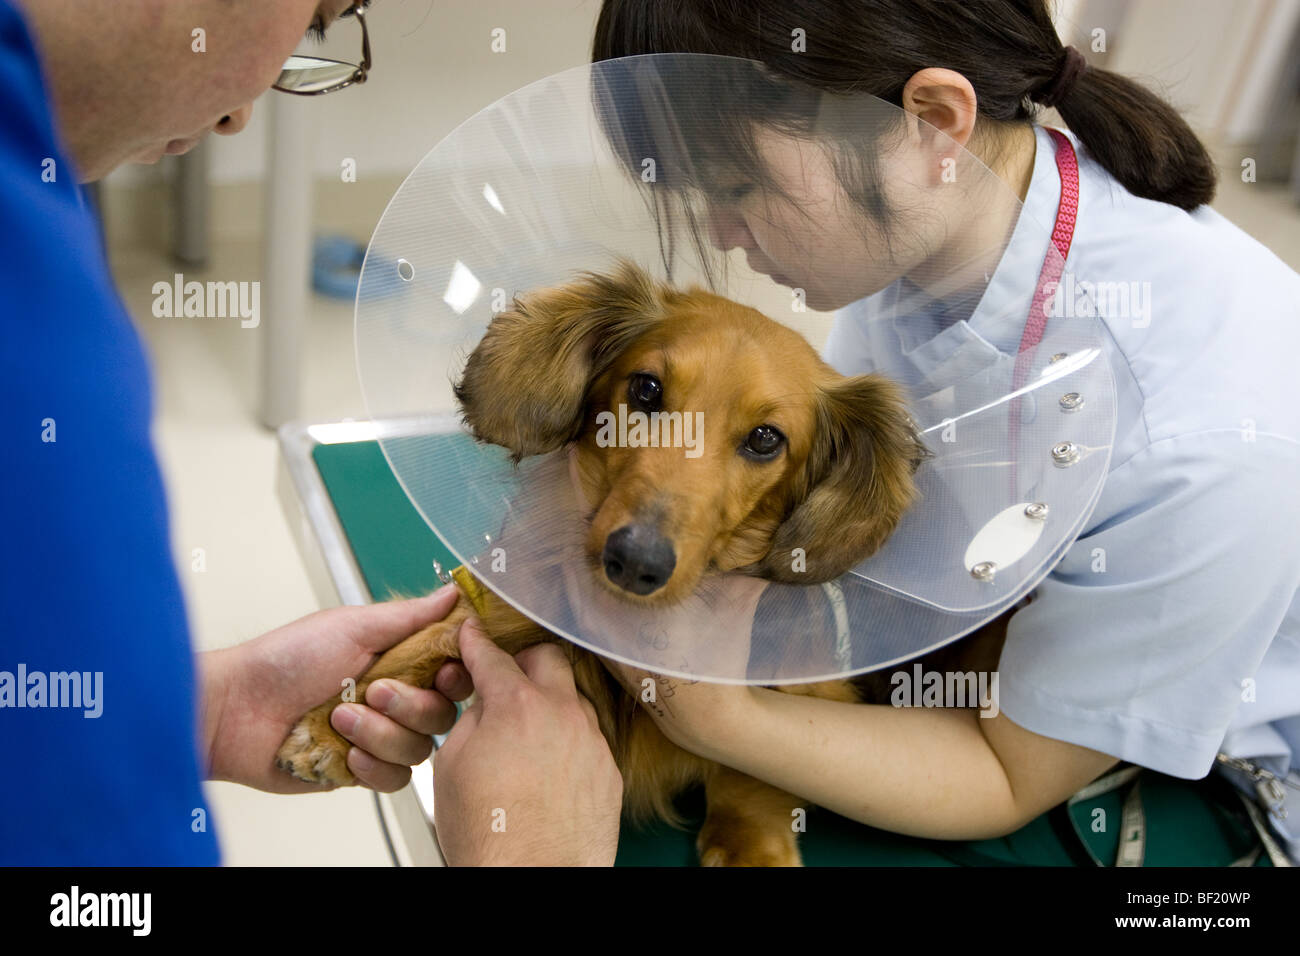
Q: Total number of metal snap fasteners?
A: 5